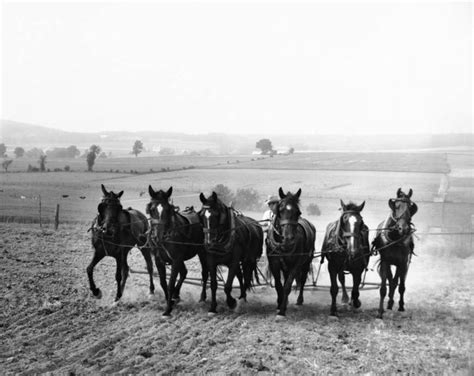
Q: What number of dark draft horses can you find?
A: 6